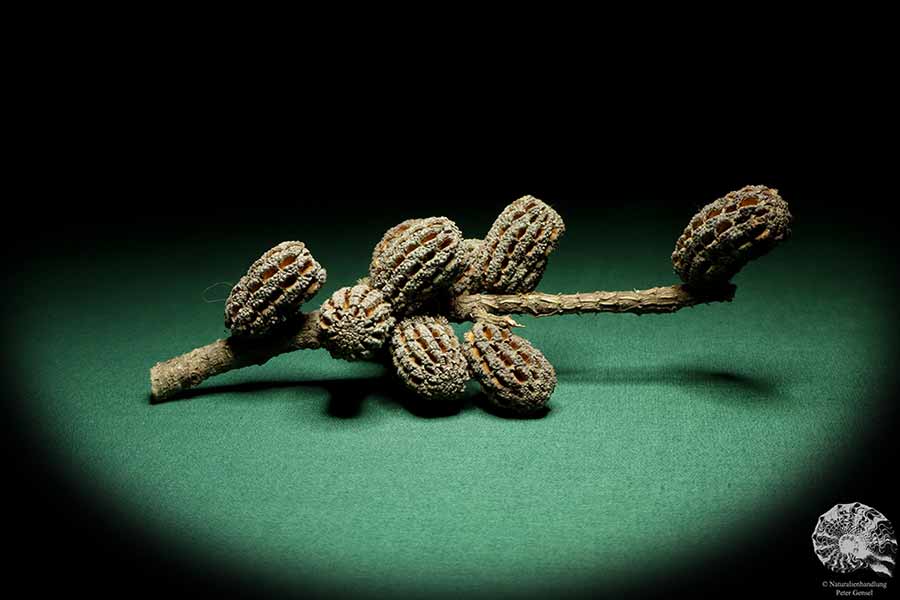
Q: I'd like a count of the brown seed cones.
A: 8